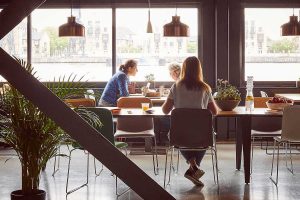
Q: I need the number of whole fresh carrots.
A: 0